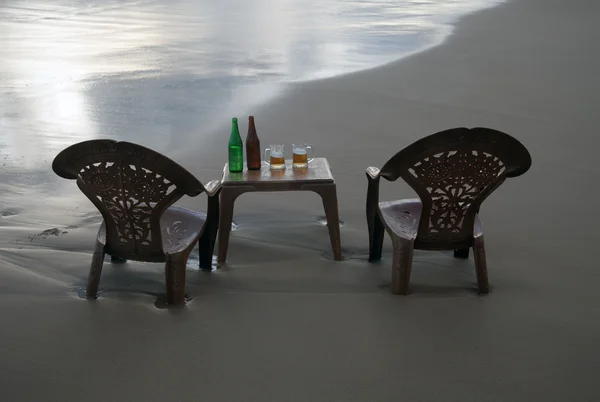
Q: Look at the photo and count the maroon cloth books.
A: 0